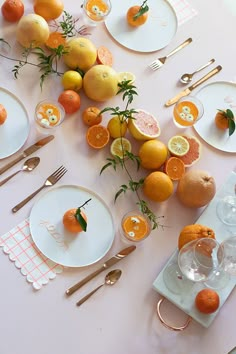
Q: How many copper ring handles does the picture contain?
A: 1